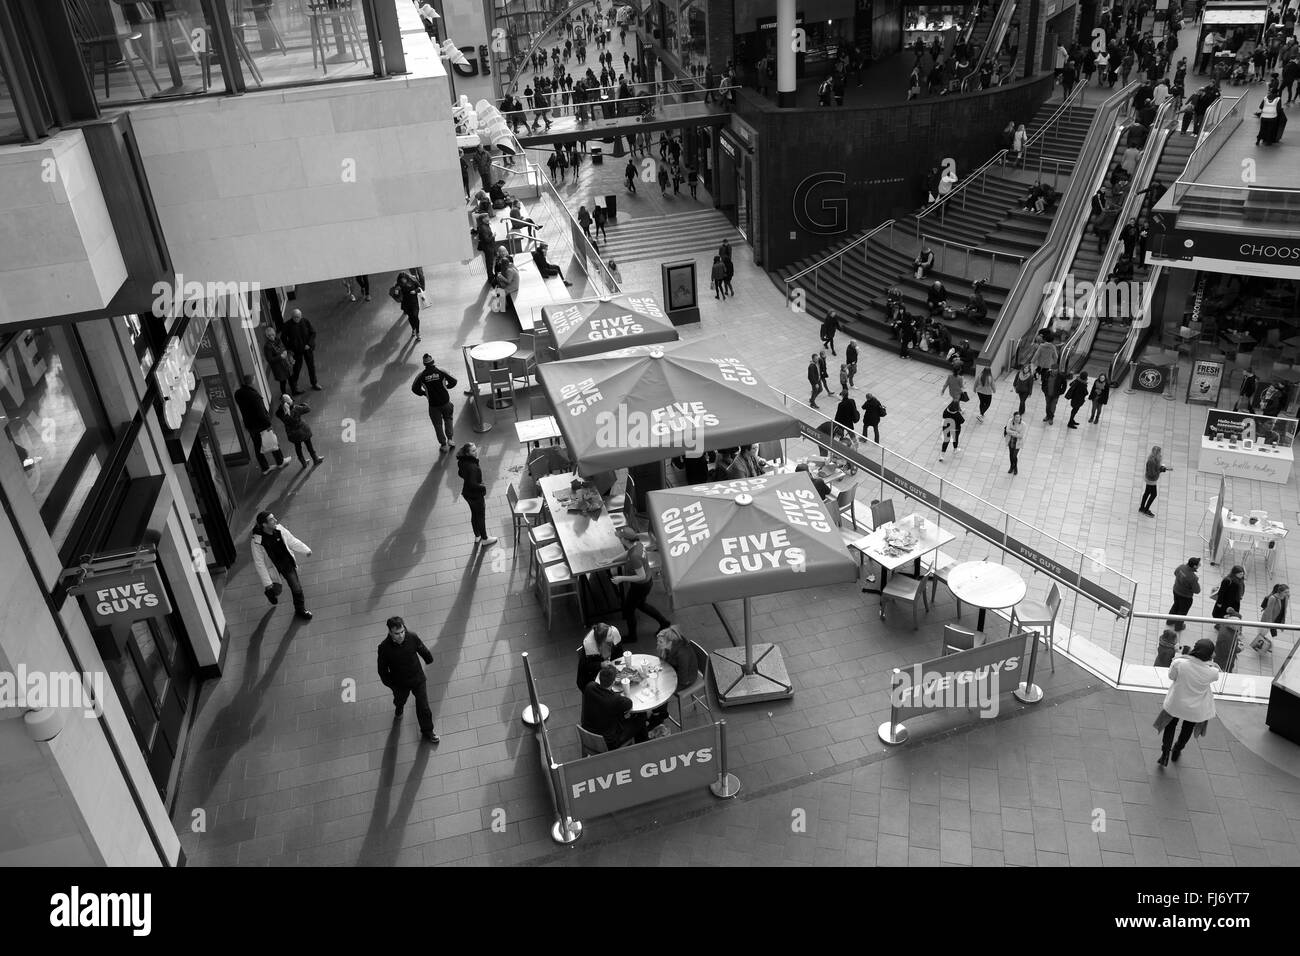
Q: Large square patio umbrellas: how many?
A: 3